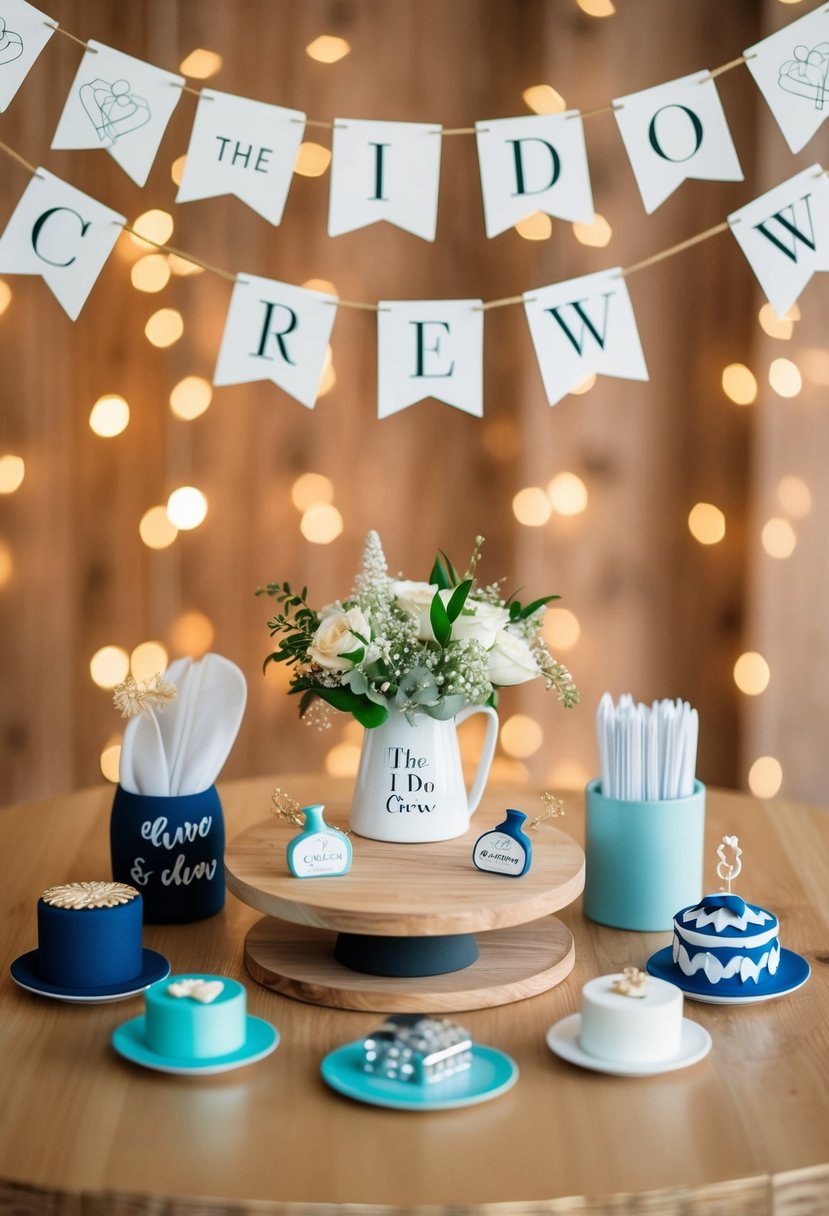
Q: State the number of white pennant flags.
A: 12